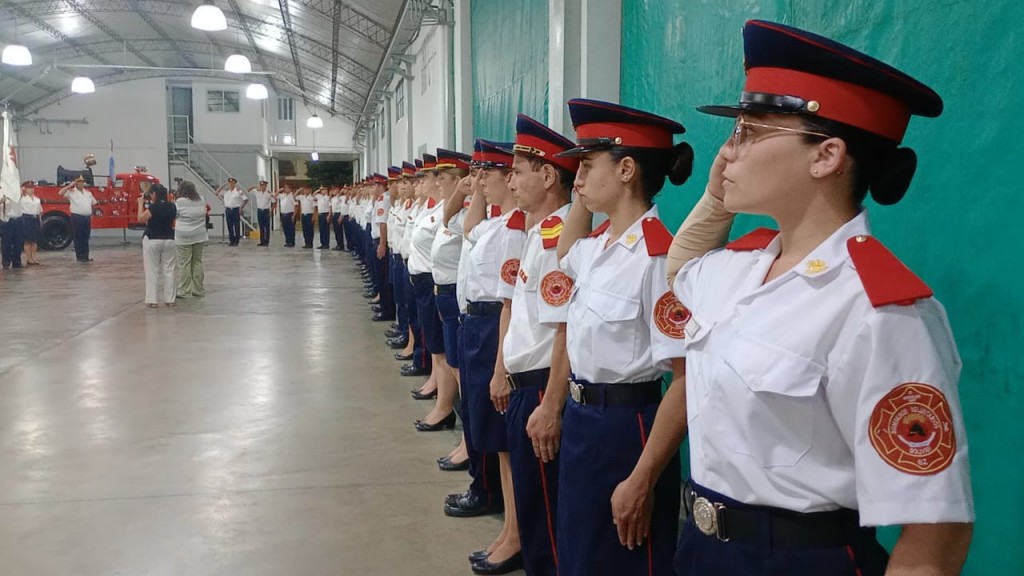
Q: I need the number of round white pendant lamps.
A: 6